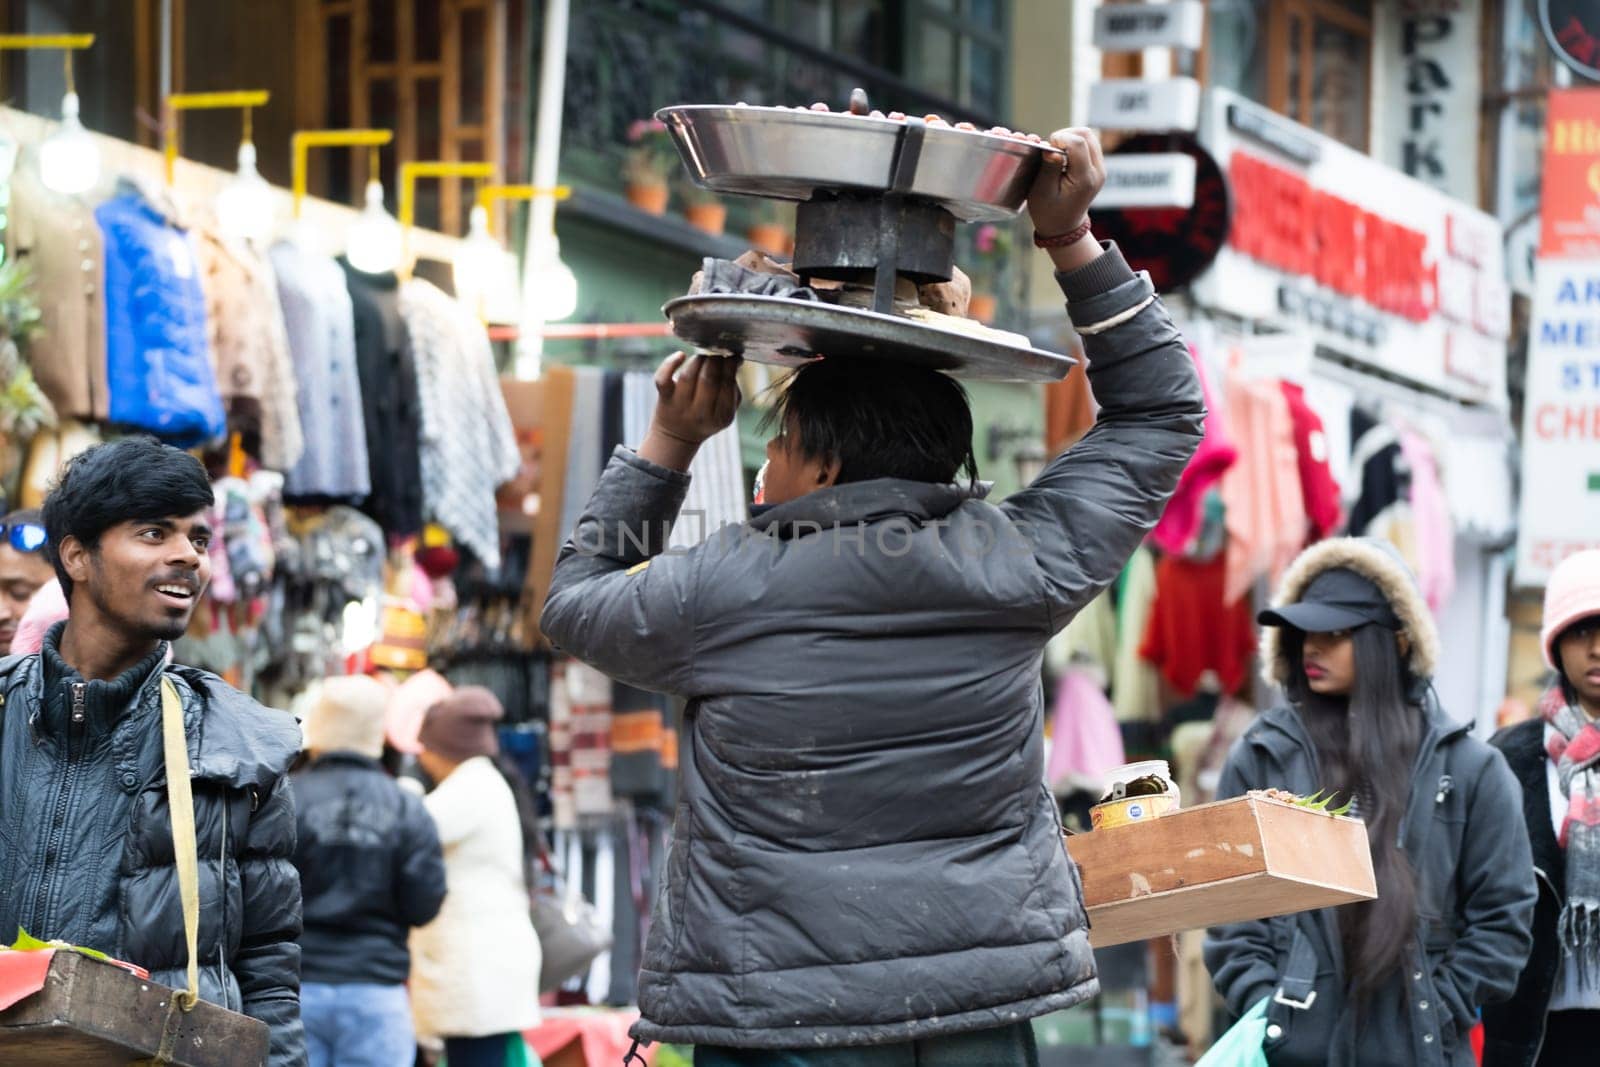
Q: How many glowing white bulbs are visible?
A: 5